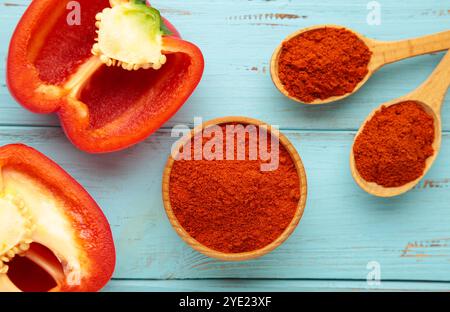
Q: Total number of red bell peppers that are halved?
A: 2